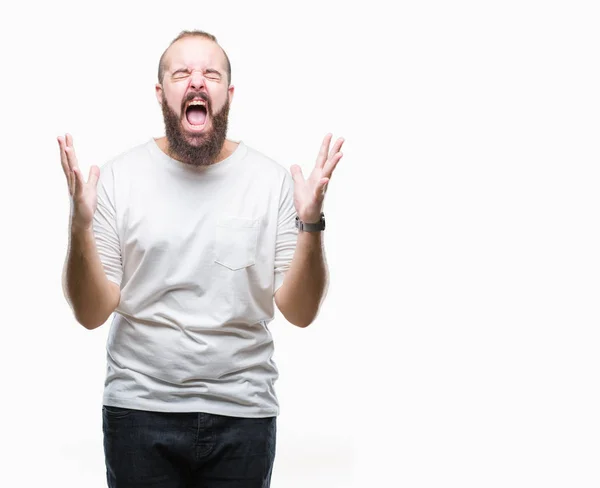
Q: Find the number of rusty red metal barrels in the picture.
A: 0